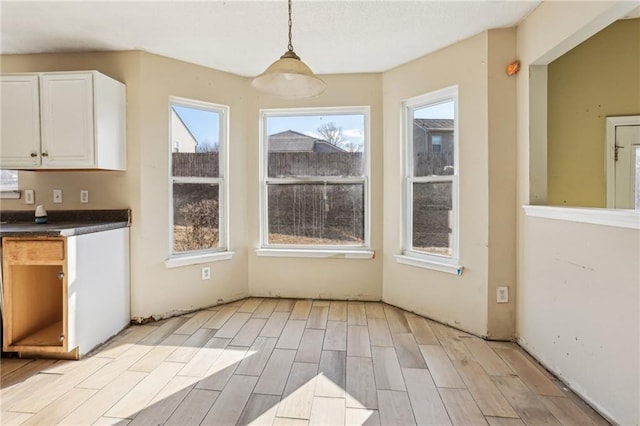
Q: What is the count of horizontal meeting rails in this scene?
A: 3